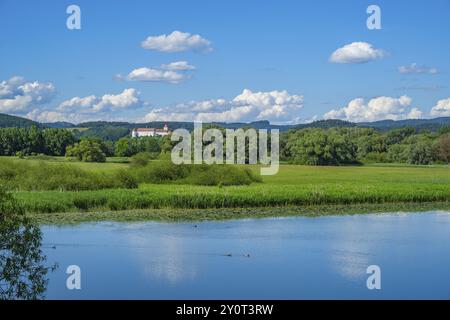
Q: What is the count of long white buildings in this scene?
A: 1